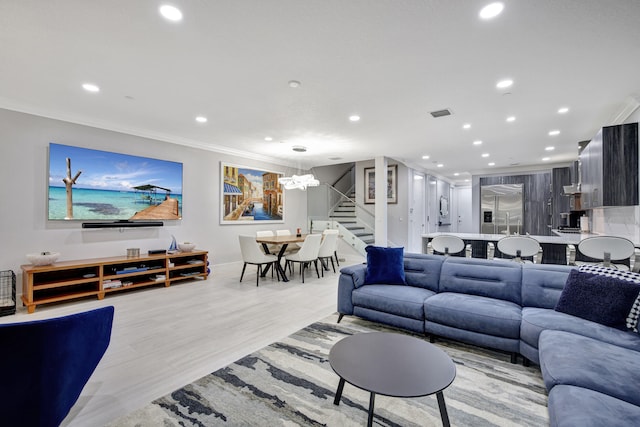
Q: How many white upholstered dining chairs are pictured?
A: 6